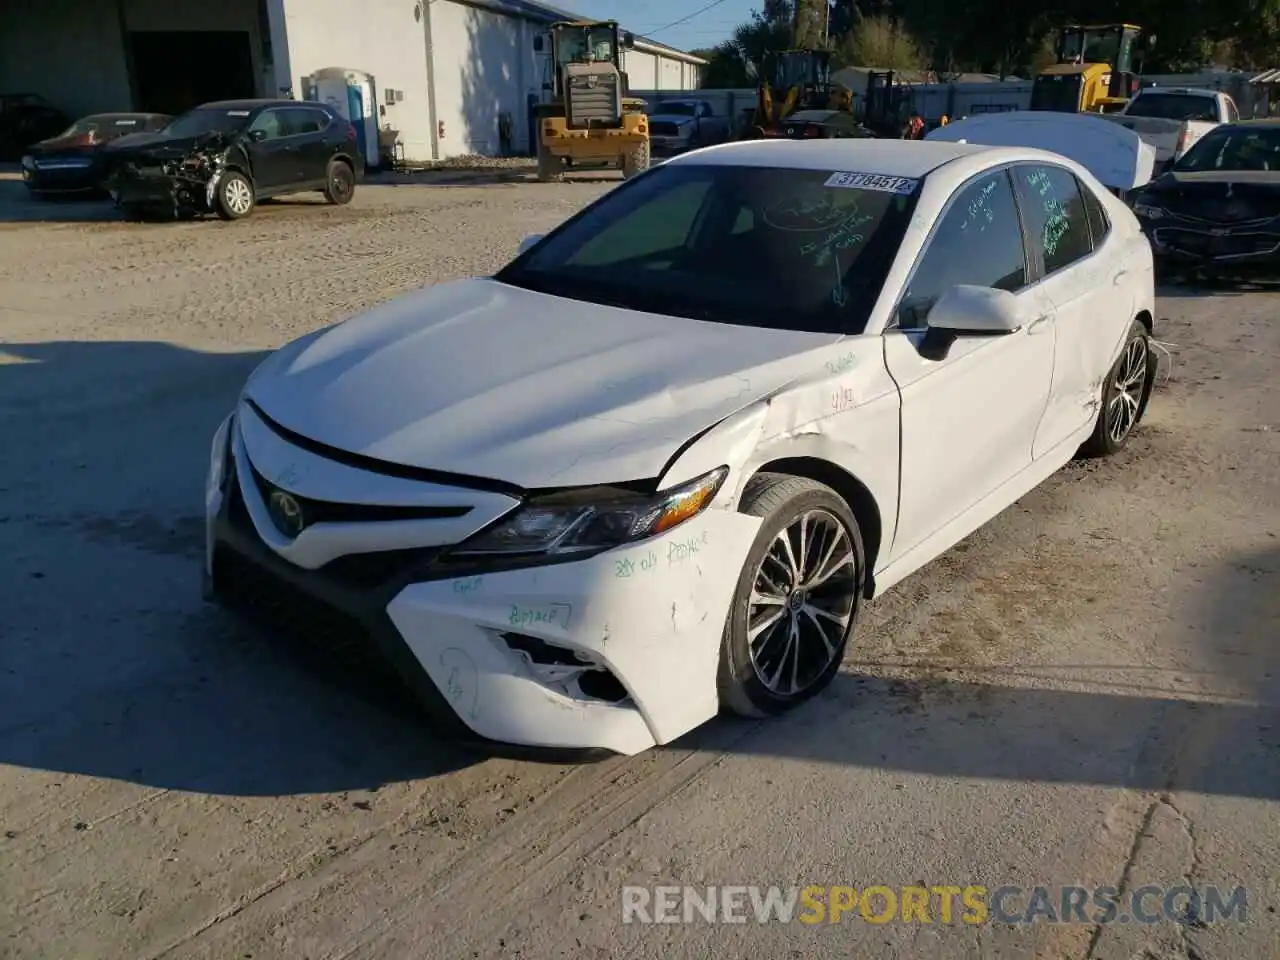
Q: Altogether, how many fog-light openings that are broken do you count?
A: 1